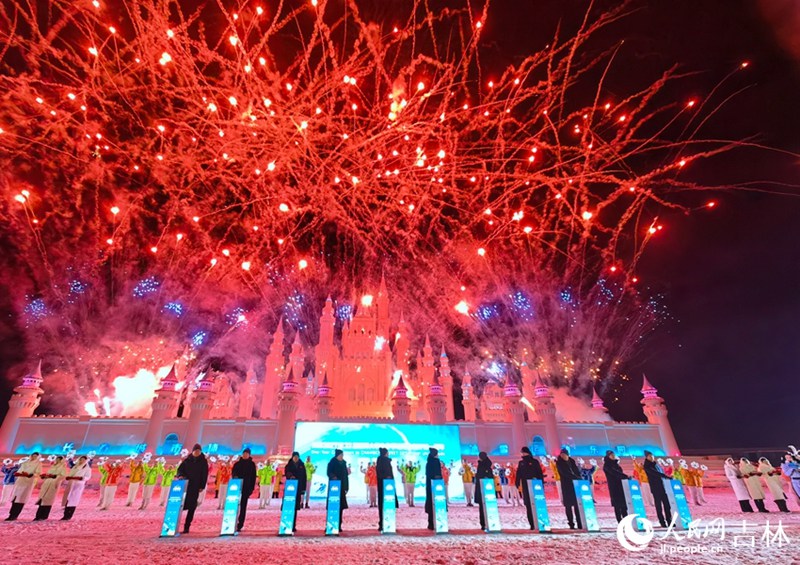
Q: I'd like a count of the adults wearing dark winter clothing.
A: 11